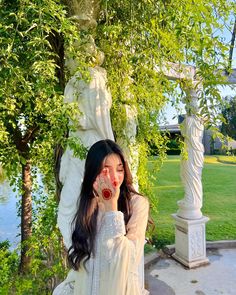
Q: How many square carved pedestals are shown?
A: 1